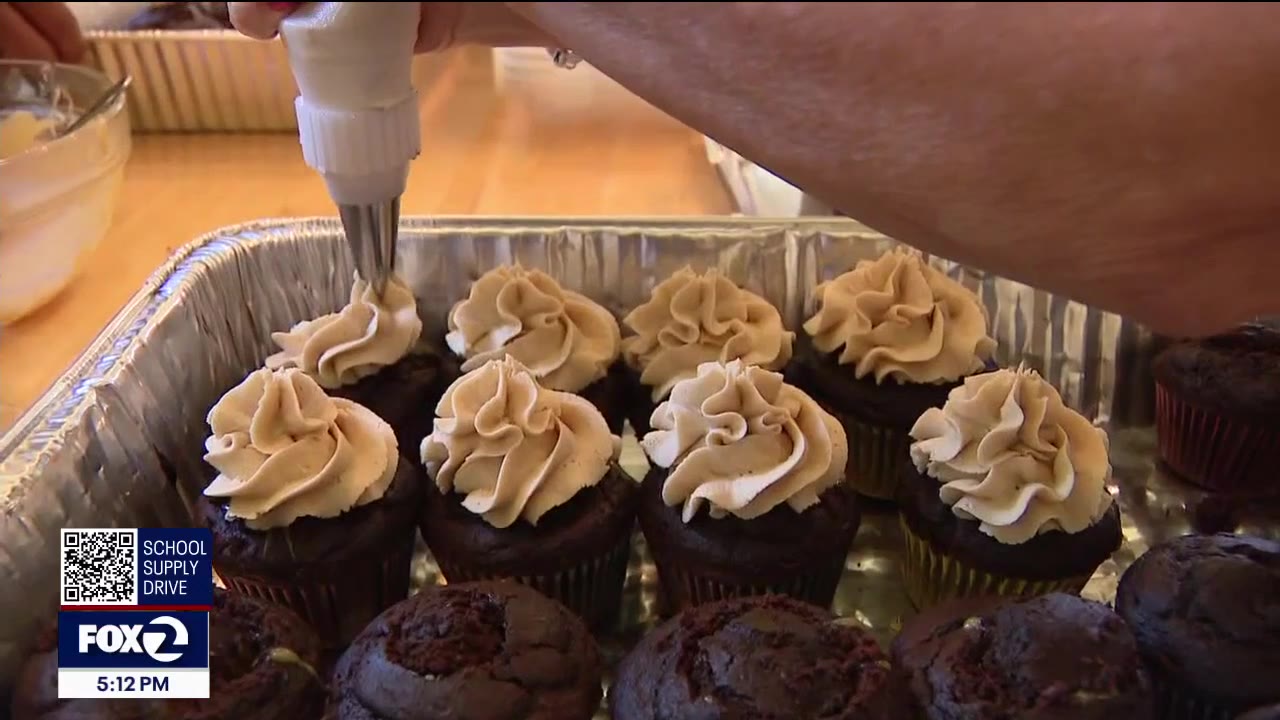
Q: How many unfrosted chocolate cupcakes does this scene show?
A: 6